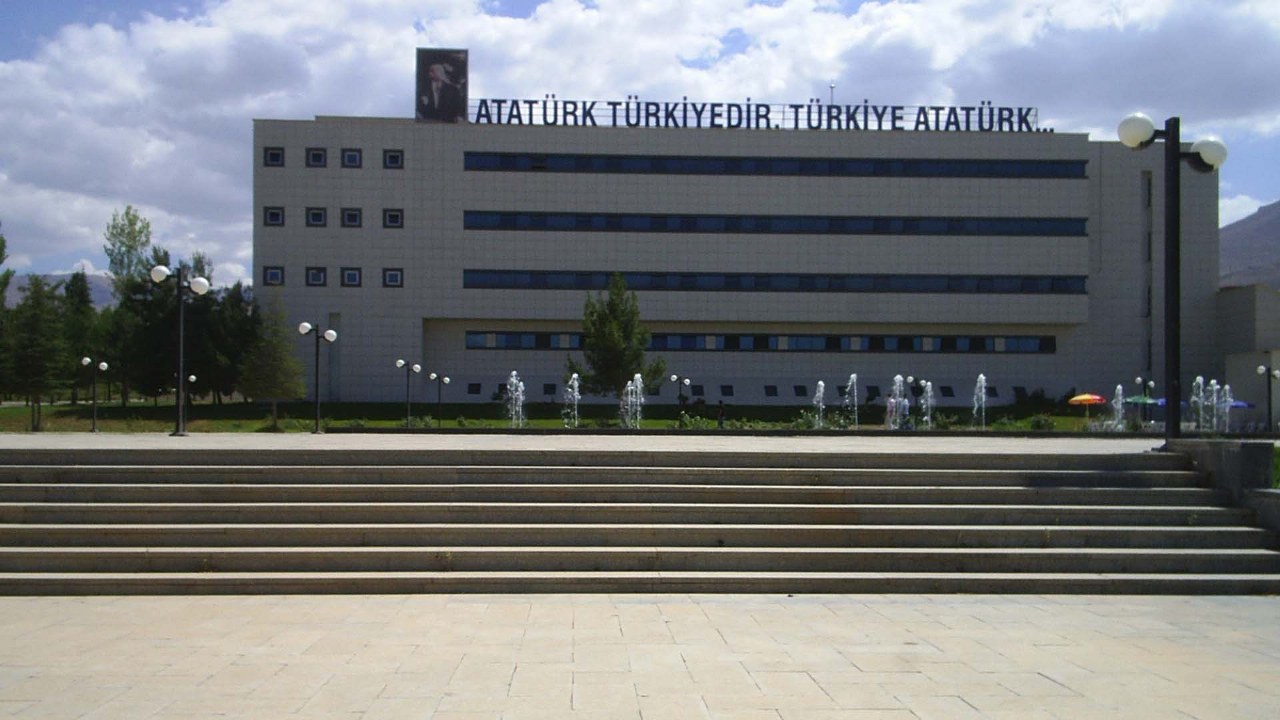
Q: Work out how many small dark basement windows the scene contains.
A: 14